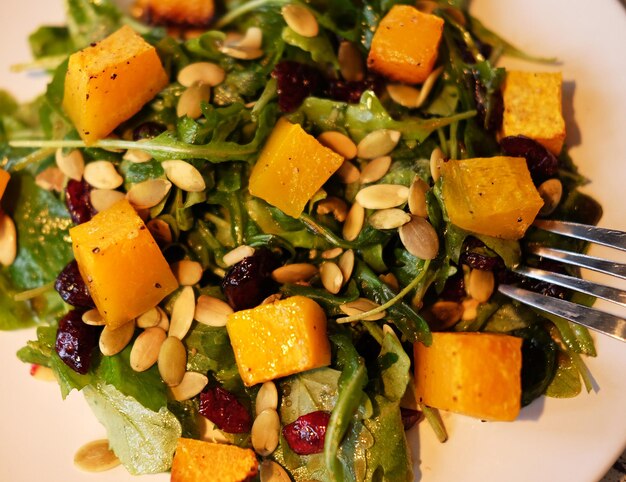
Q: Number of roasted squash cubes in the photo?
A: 11